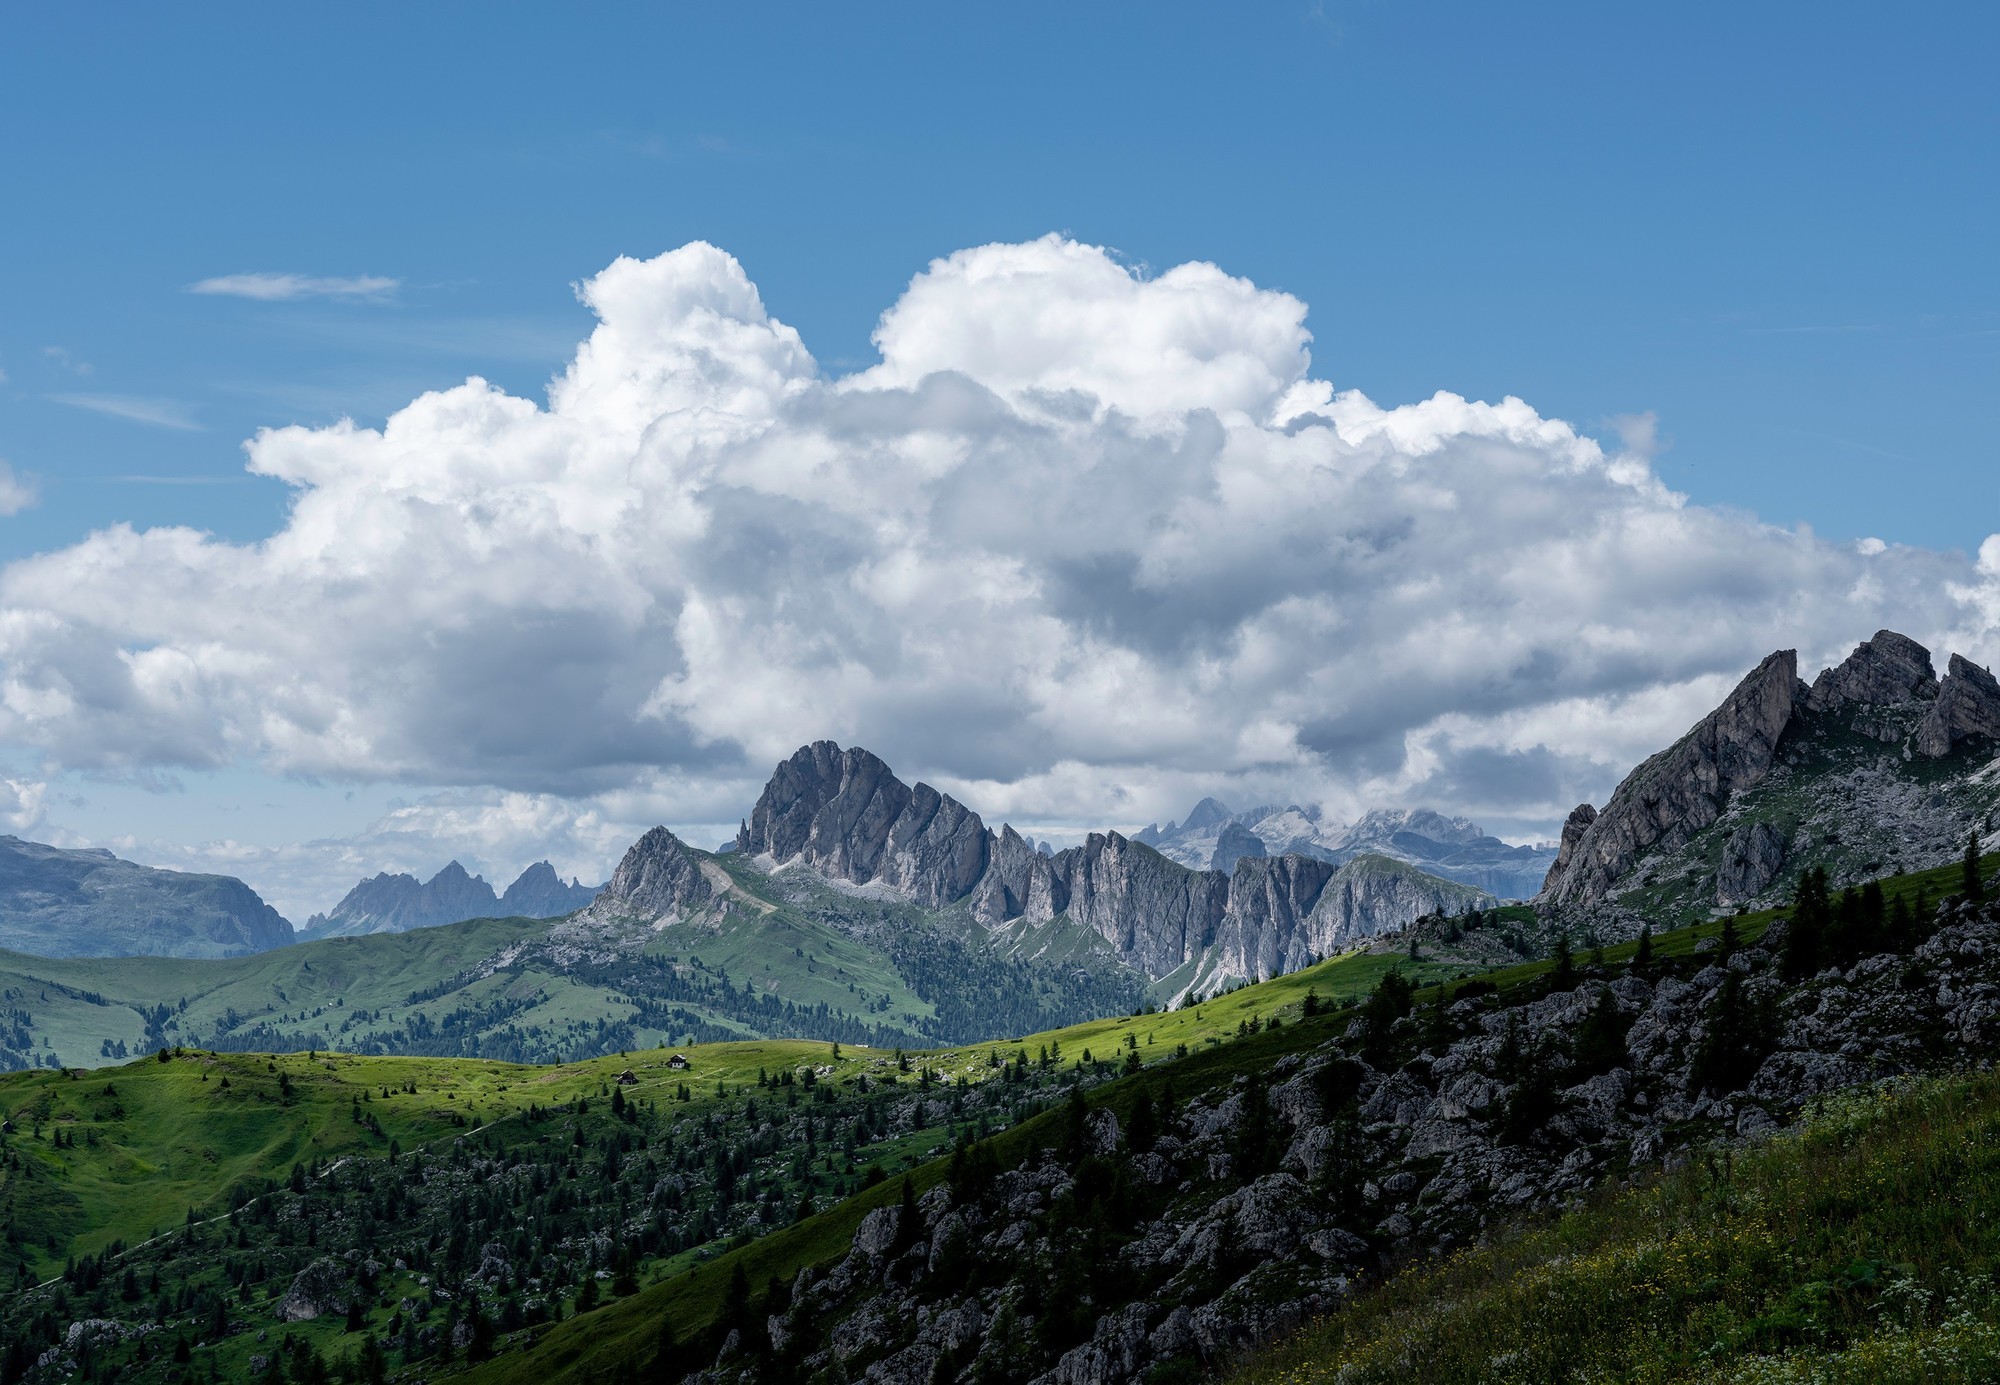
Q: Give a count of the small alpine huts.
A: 2